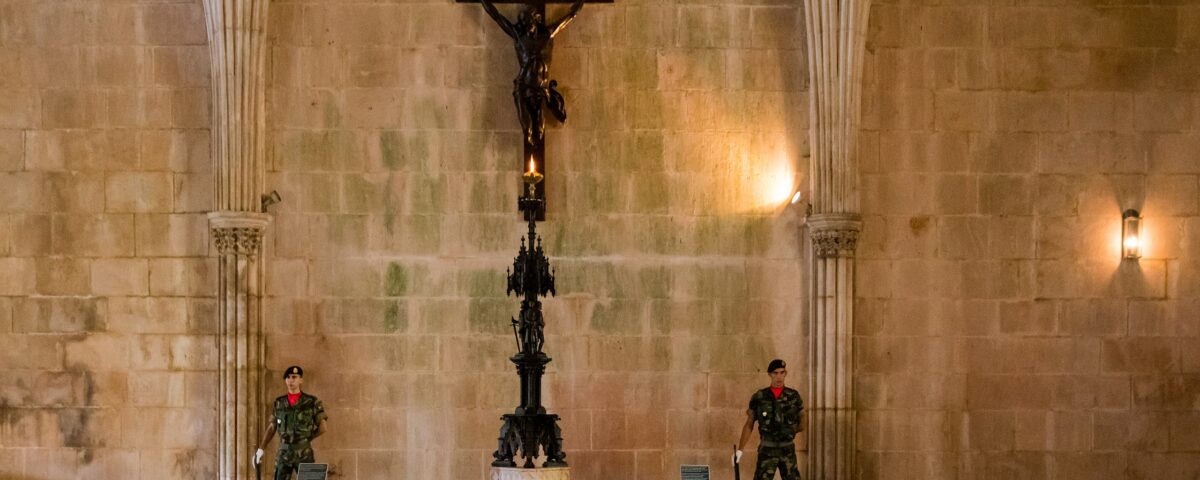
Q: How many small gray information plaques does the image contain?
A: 2